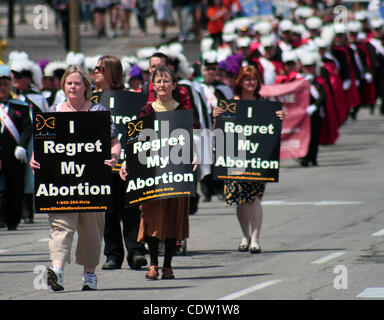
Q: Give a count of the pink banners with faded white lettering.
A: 1